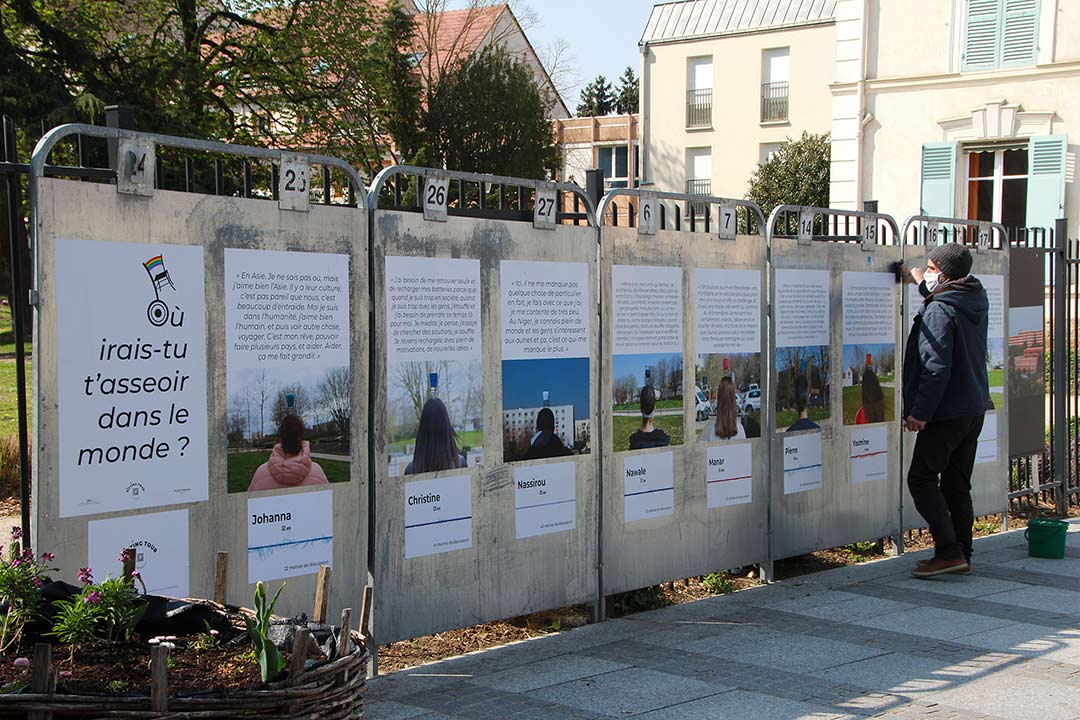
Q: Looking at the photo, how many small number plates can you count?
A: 10